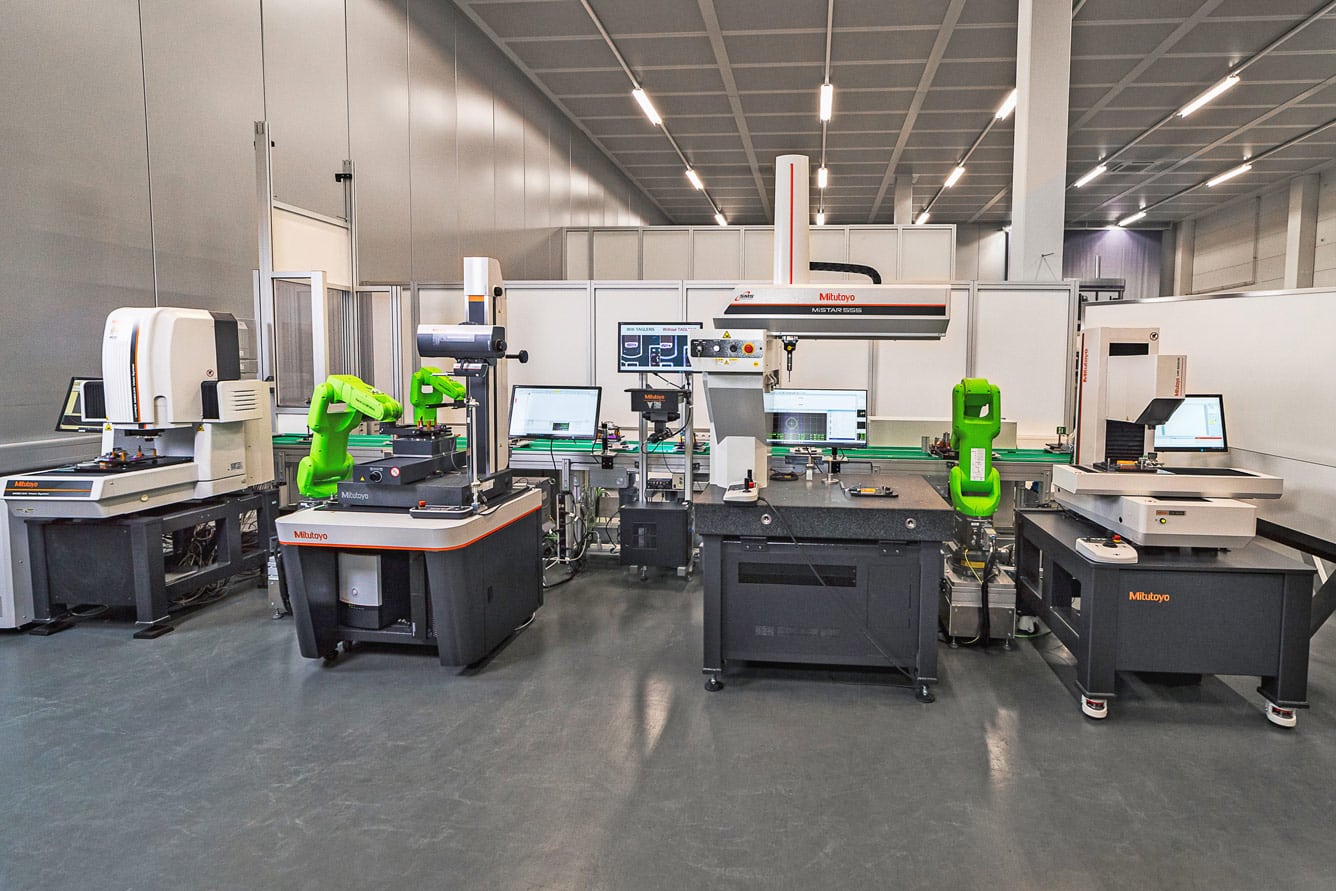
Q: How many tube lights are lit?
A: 13